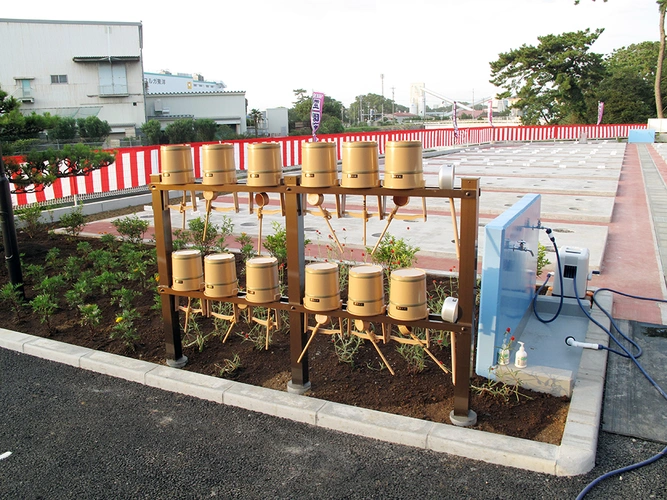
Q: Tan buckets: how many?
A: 12